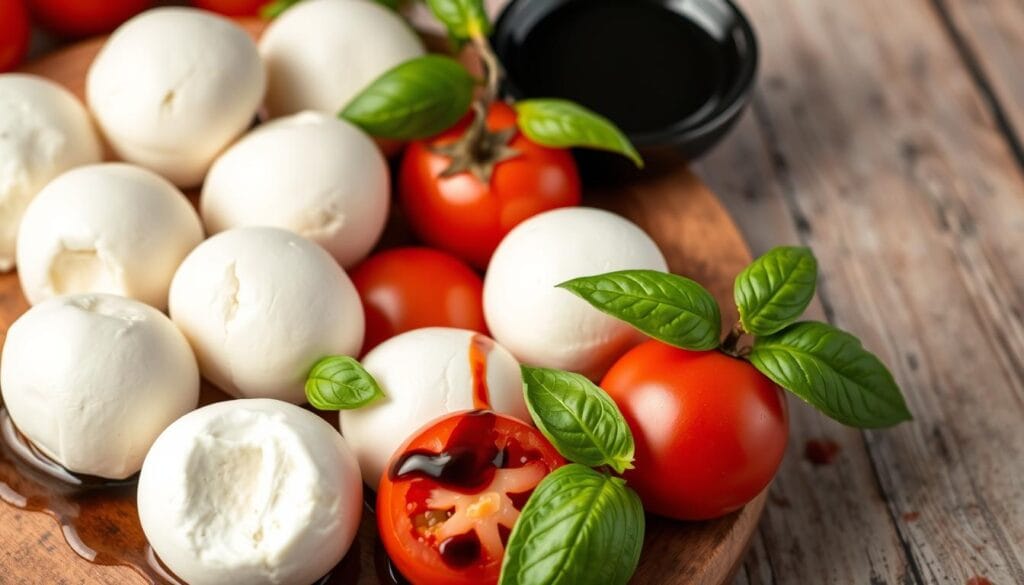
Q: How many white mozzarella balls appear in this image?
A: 10